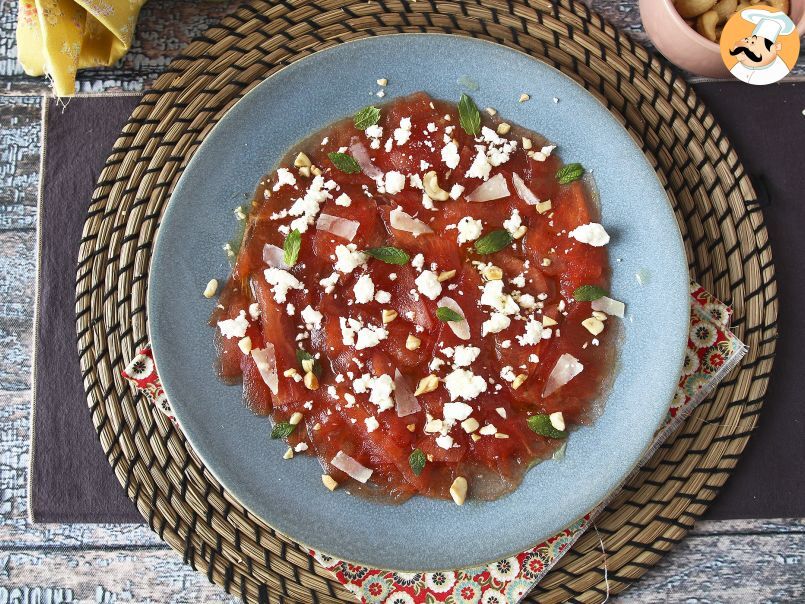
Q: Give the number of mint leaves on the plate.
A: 13